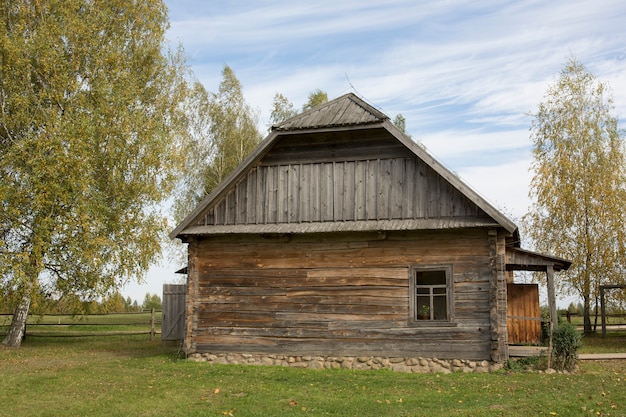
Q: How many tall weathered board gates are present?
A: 1